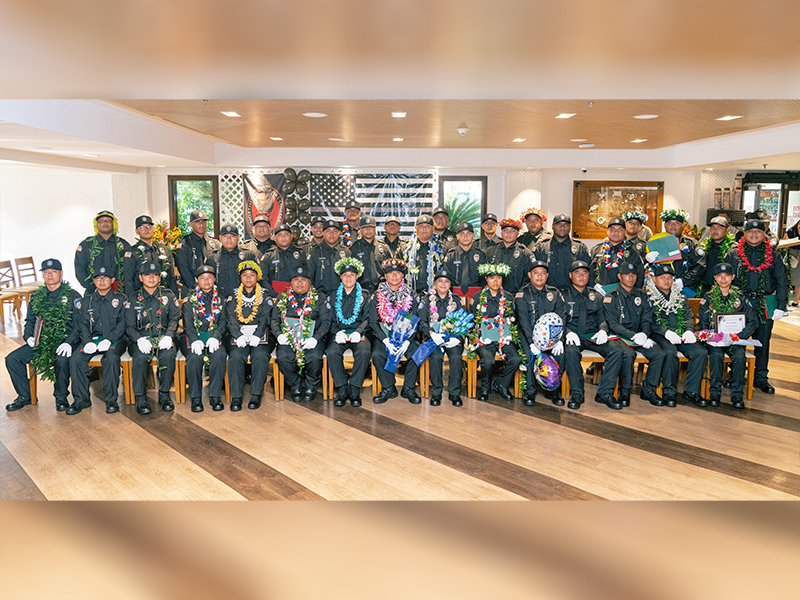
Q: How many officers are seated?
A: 15